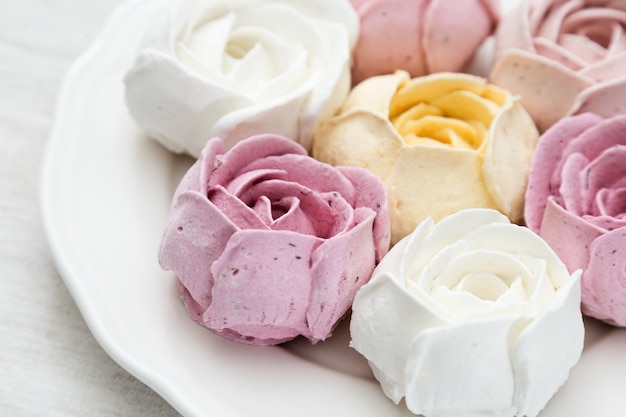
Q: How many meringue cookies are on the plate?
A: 7